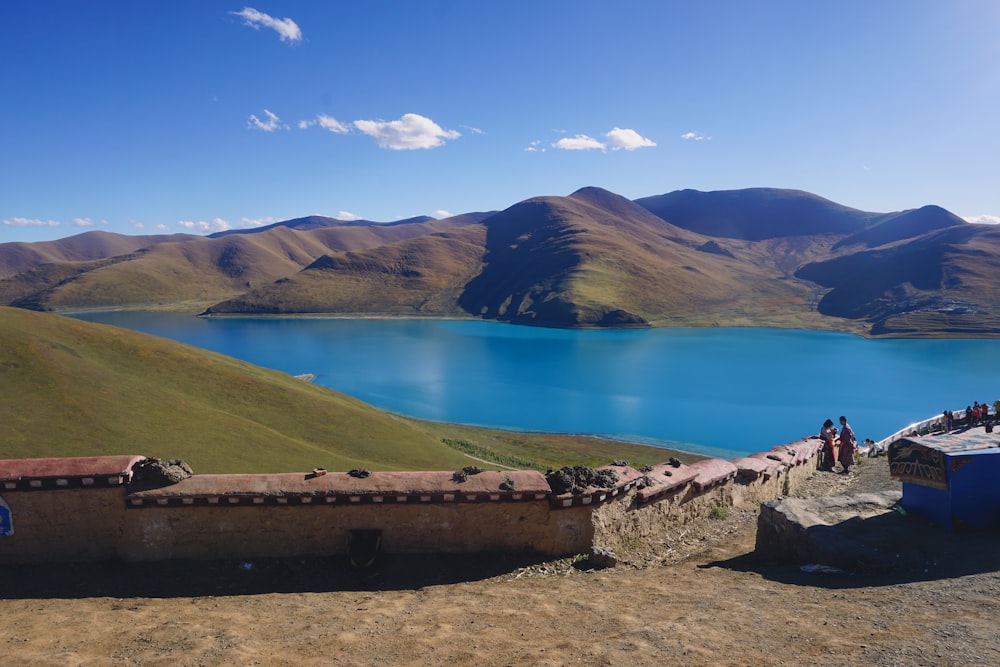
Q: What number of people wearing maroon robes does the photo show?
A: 2